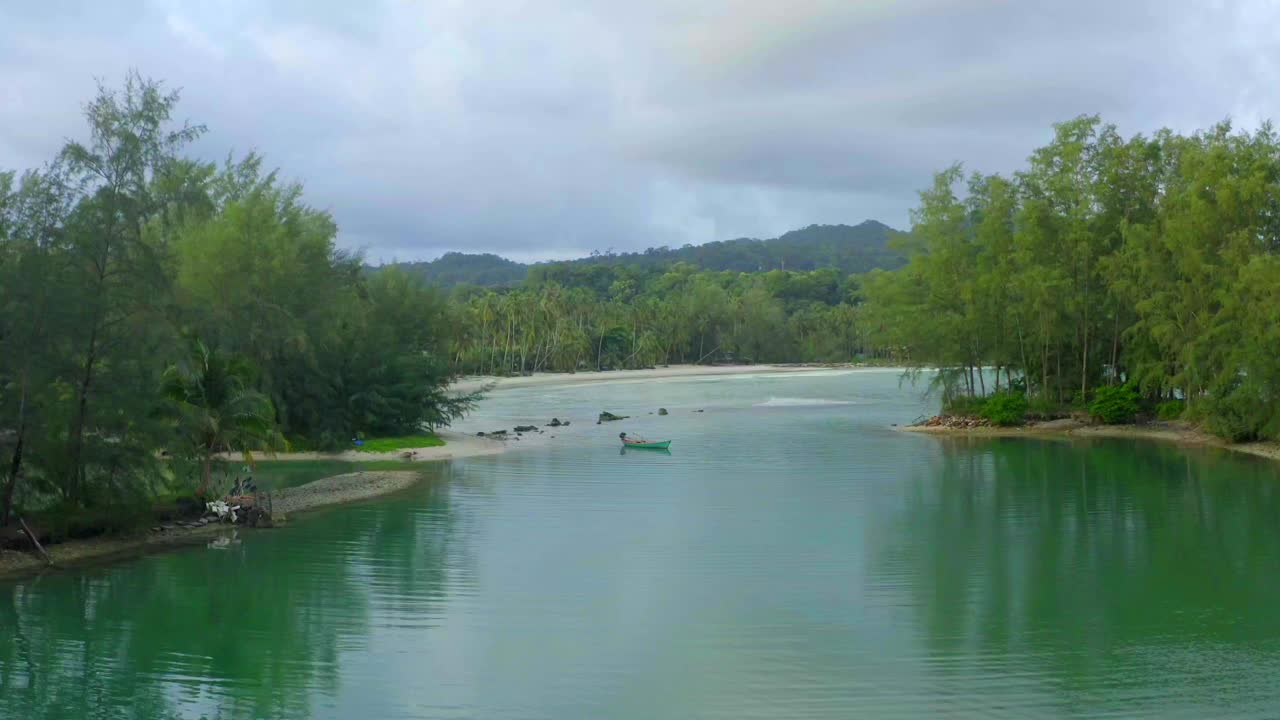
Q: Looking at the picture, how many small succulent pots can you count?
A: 0